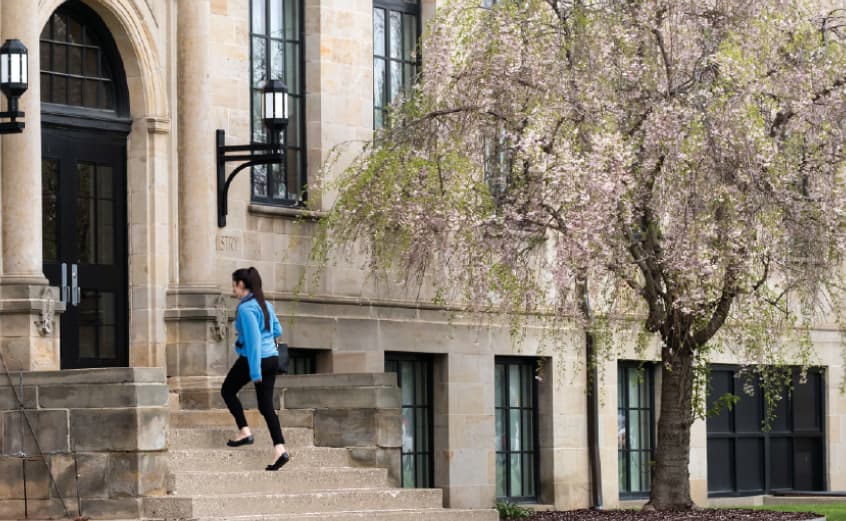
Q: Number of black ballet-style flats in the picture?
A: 2